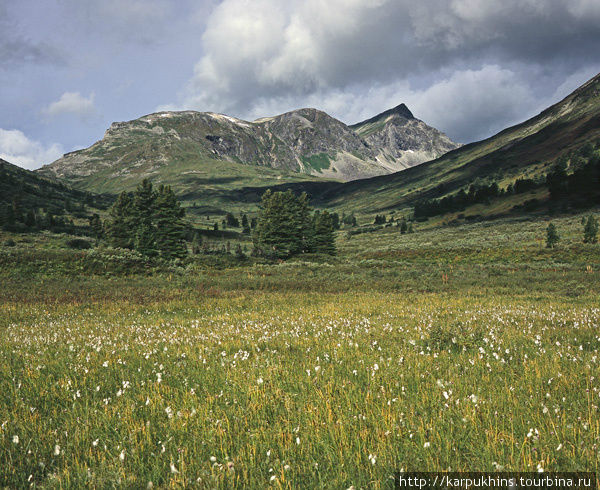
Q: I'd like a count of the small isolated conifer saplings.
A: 2